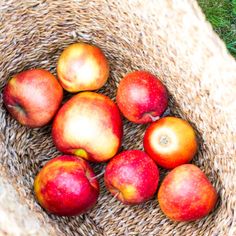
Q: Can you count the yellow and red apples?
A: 8